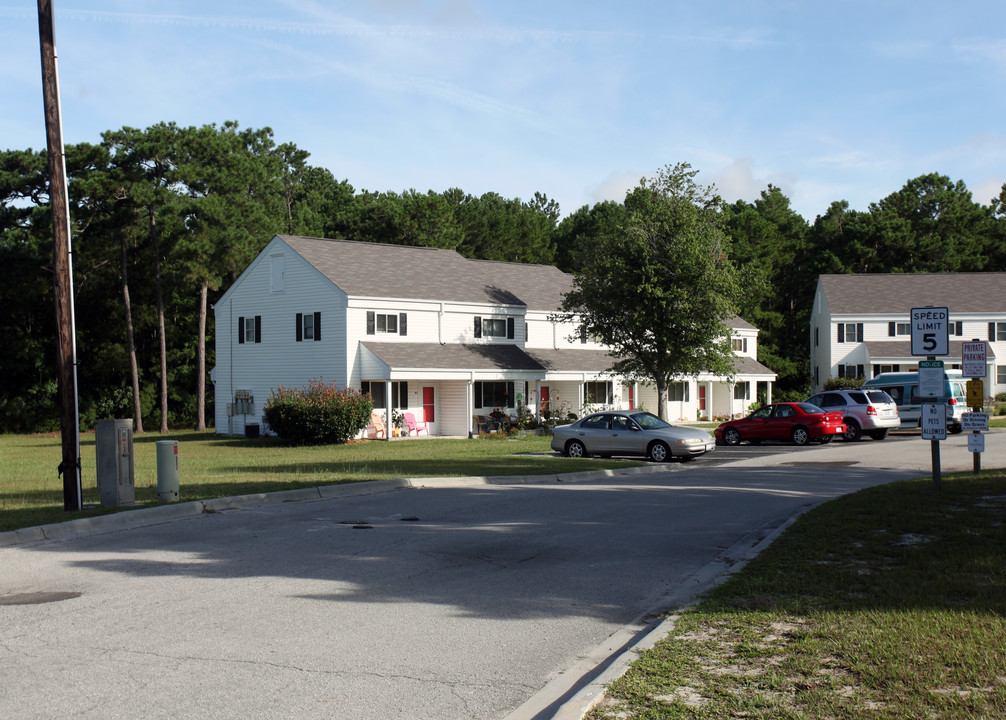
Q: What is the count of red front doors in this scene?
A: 4